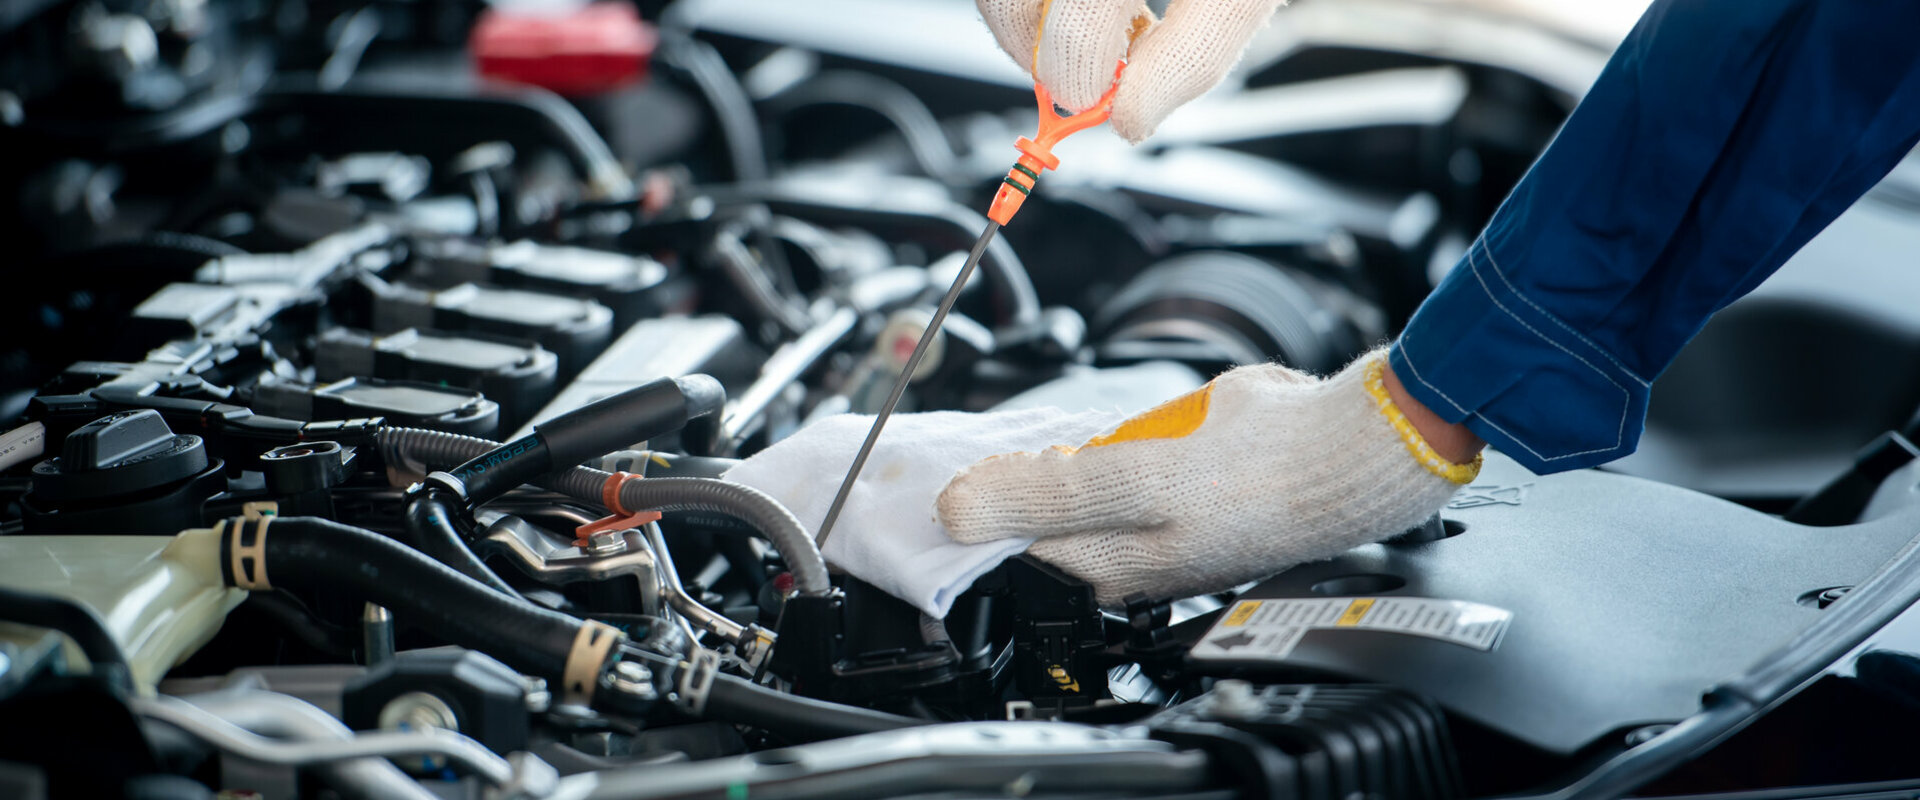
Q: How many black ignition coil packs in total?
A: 4